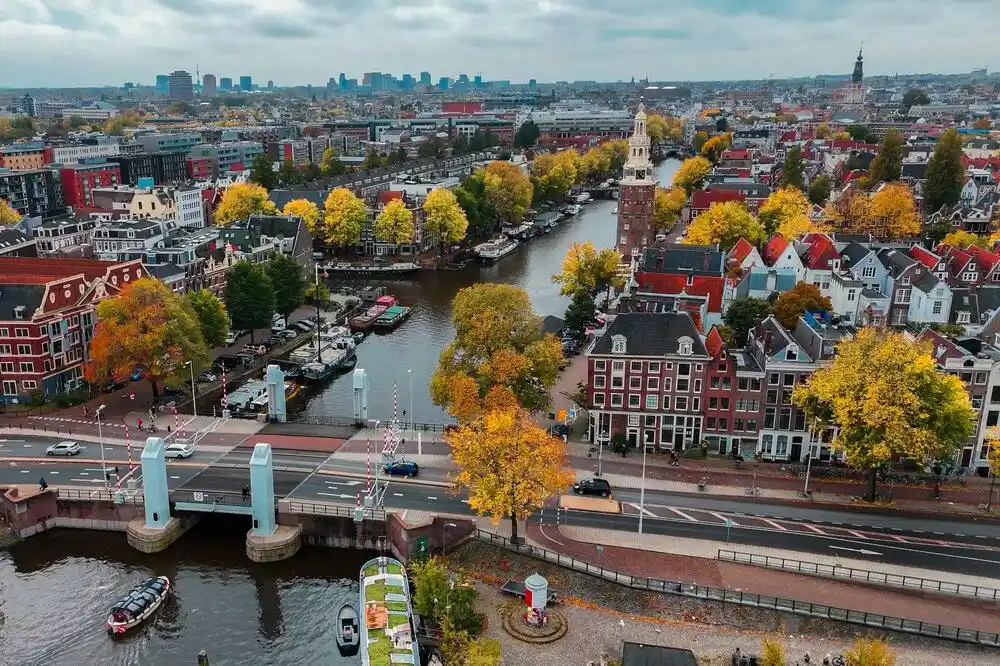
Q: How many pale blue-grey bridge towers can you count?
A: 4